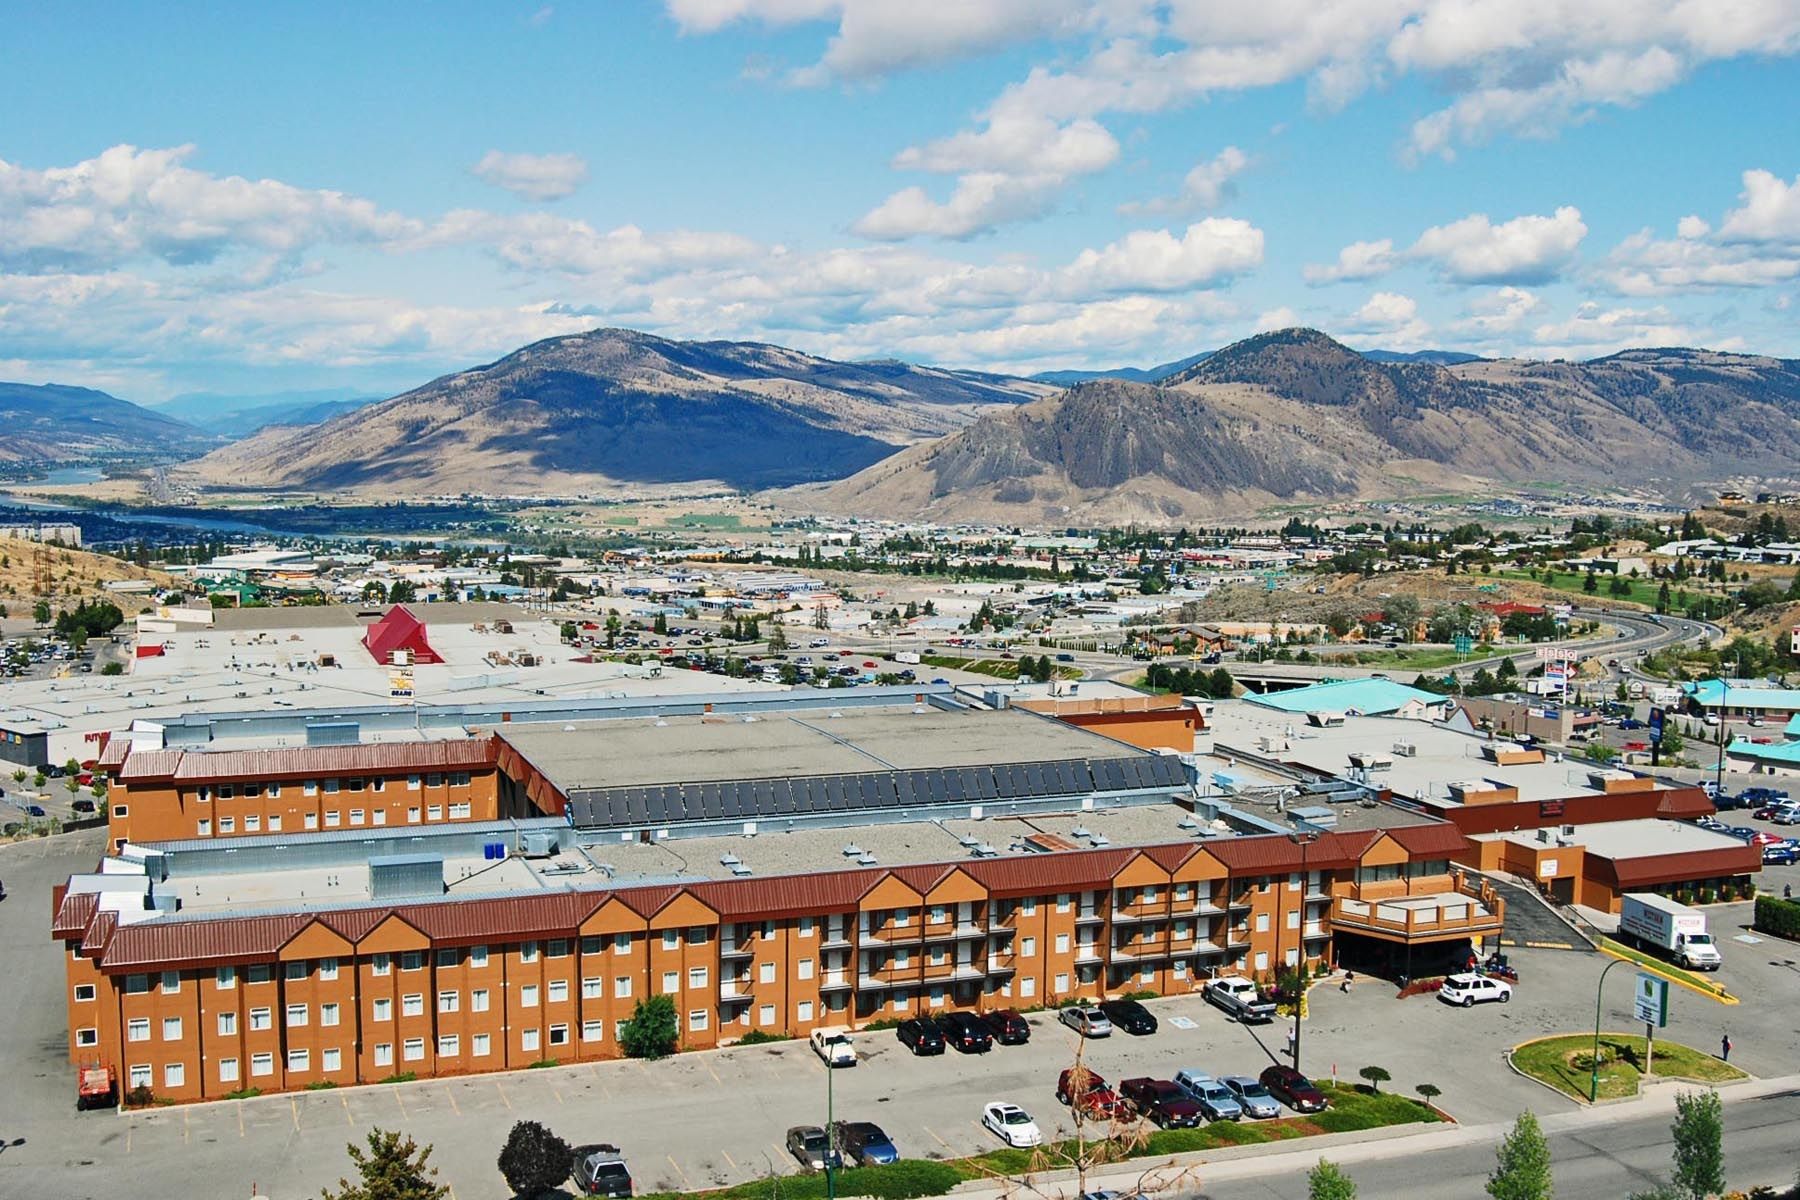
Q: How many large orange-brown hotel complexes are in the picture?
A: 1